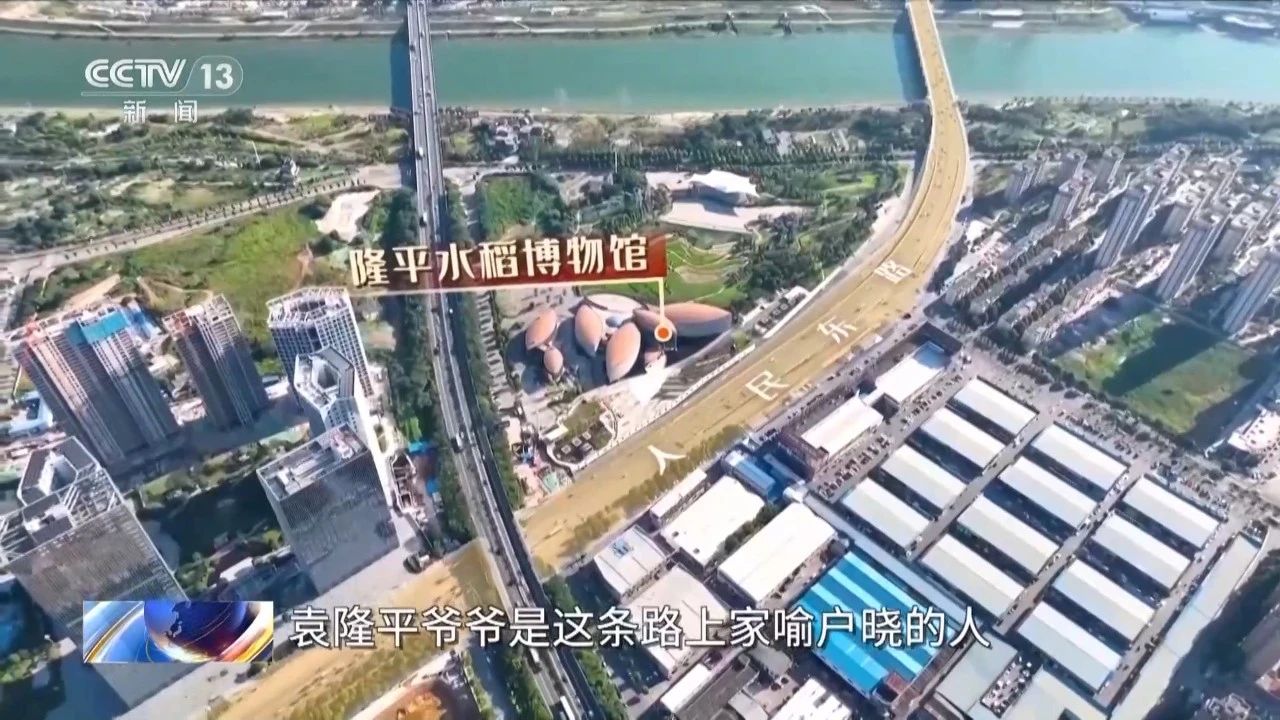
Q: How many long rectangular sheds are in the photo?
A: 12